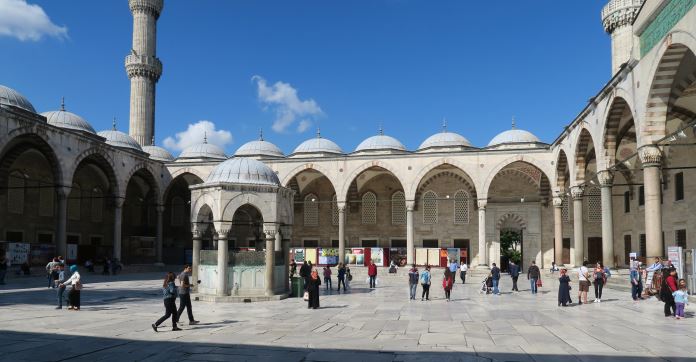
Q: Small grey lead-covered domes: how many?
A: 11